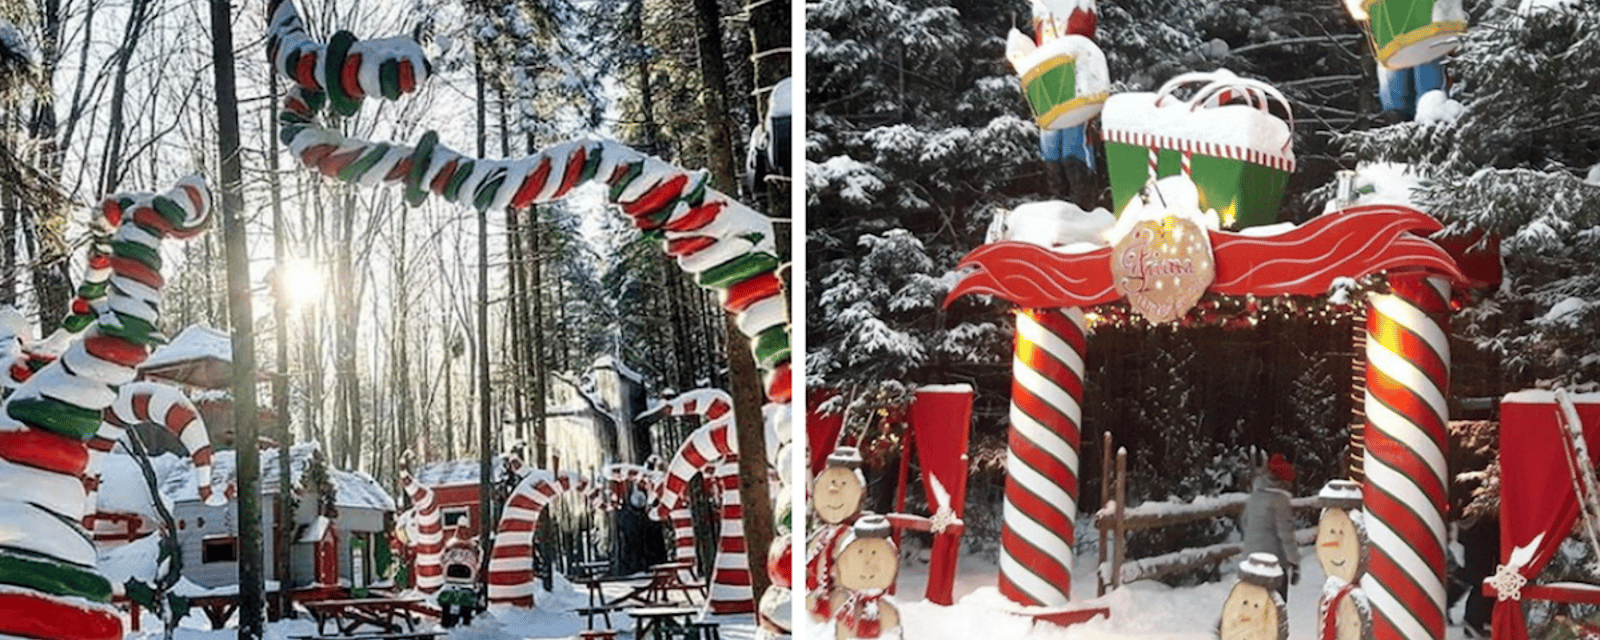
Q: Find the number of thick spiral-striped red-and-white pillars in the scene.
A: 2